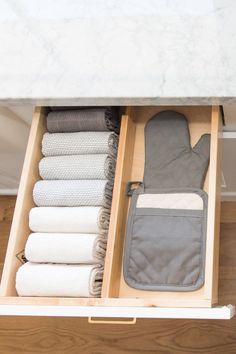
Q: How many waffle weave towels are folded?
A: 3